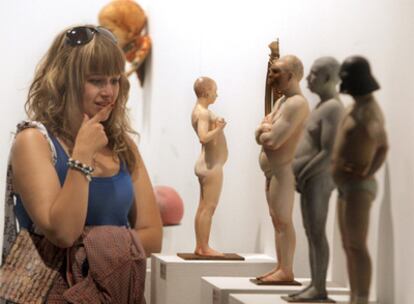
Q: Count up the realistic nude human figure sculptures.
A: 4